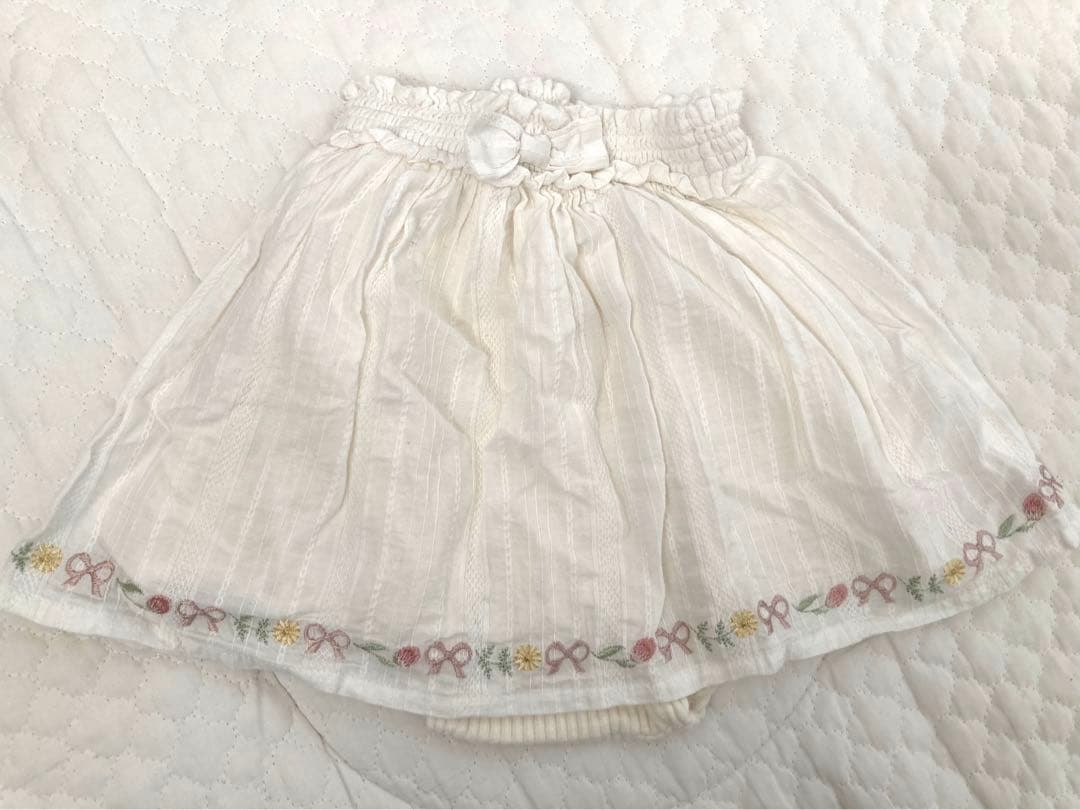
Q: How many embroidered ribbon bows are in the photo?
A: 10